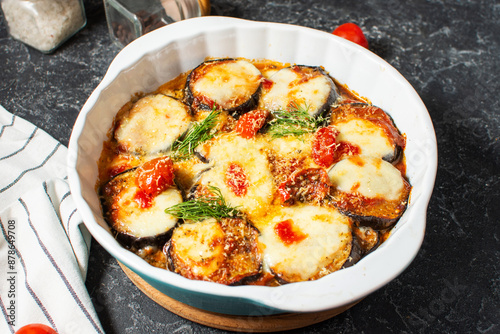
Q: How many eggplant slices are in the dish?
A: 9